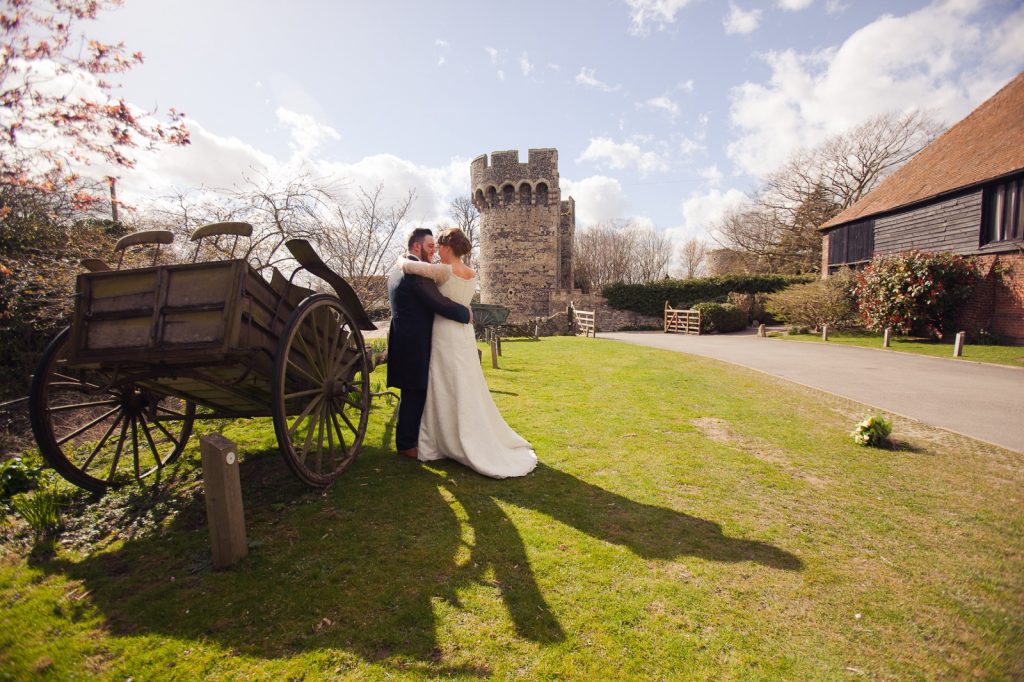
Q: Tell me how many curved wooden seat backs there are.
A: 2